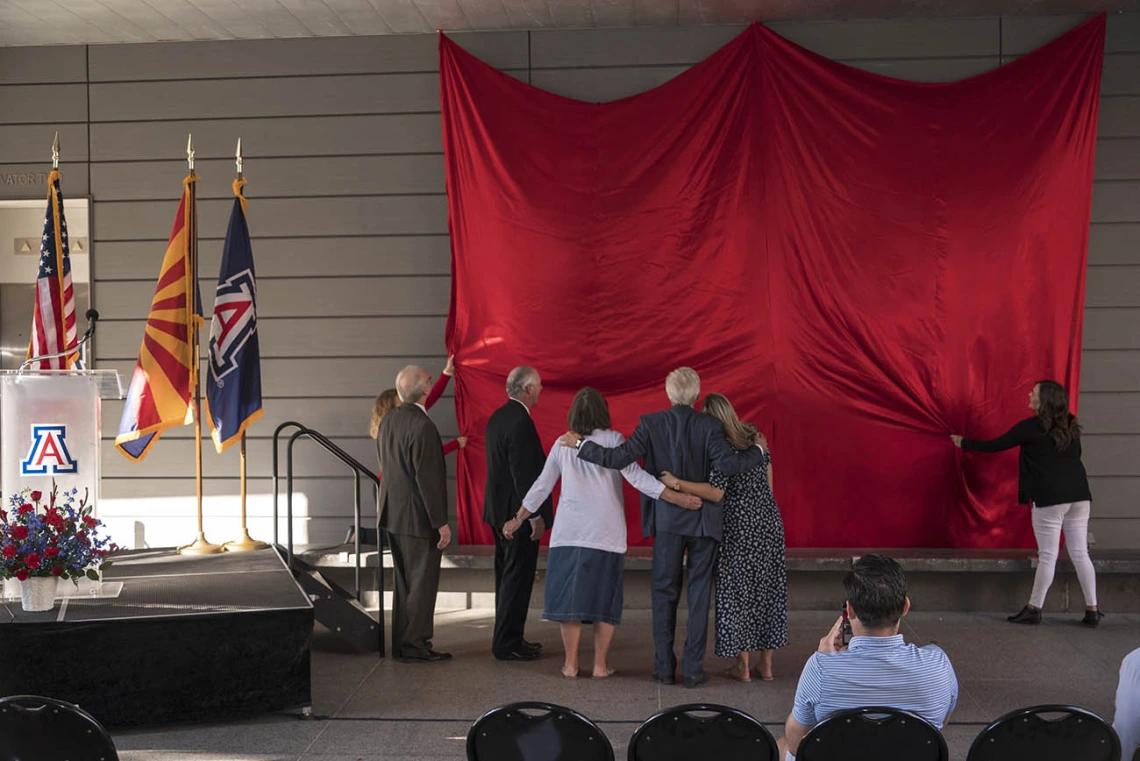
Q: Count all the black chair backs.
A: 5